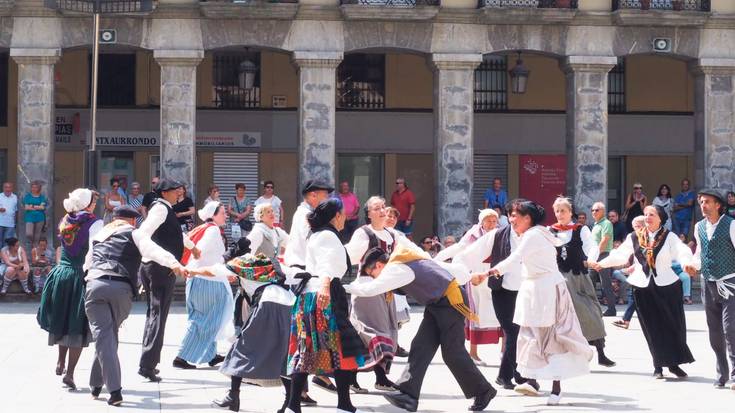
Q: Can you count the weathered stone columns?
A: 6